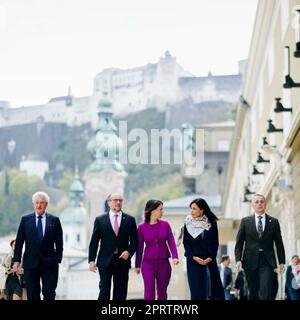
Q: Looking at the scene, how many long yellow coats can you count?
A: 0